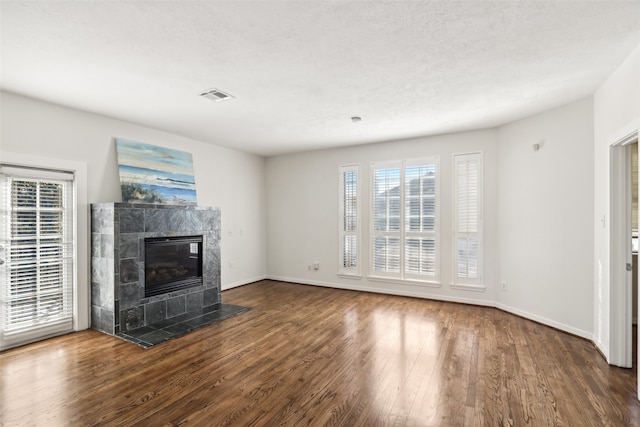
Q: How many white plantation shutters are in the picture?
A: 4